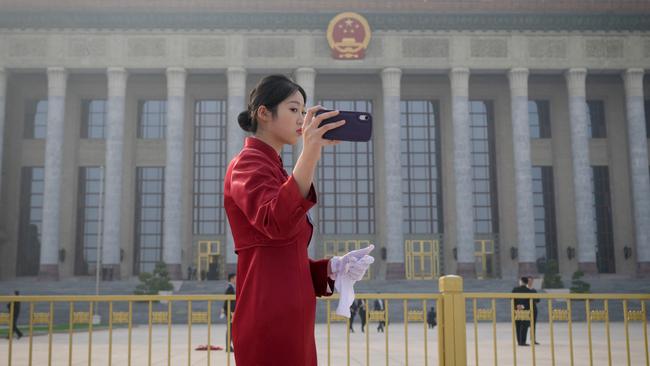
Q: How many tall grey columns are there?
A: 11